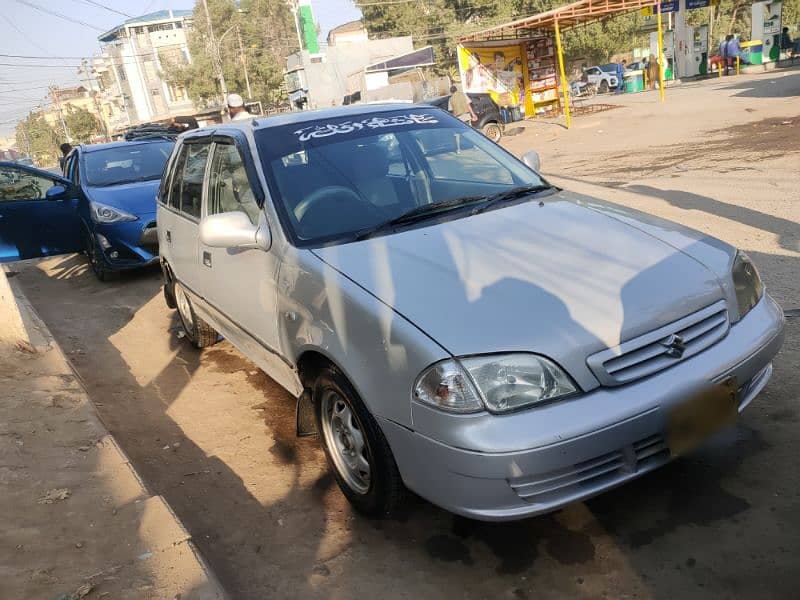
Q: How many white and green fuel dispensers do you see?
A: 3